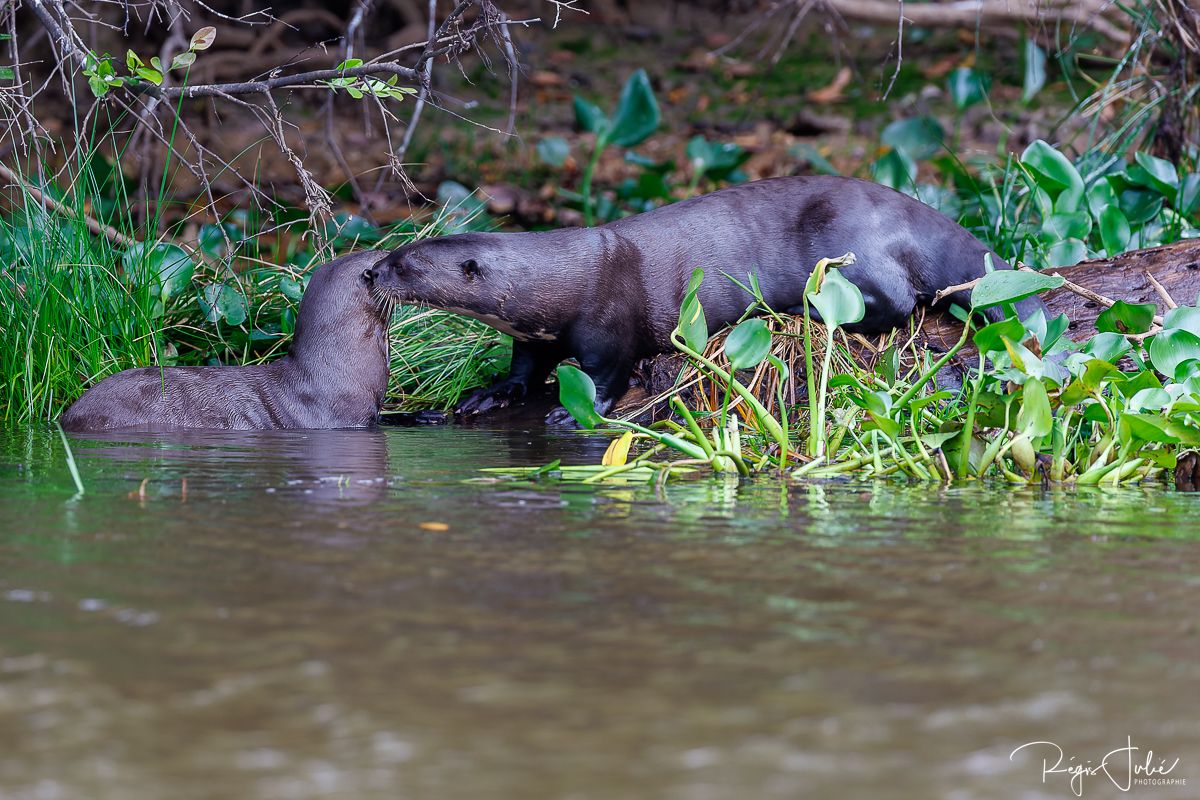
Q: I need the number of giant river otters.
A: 2